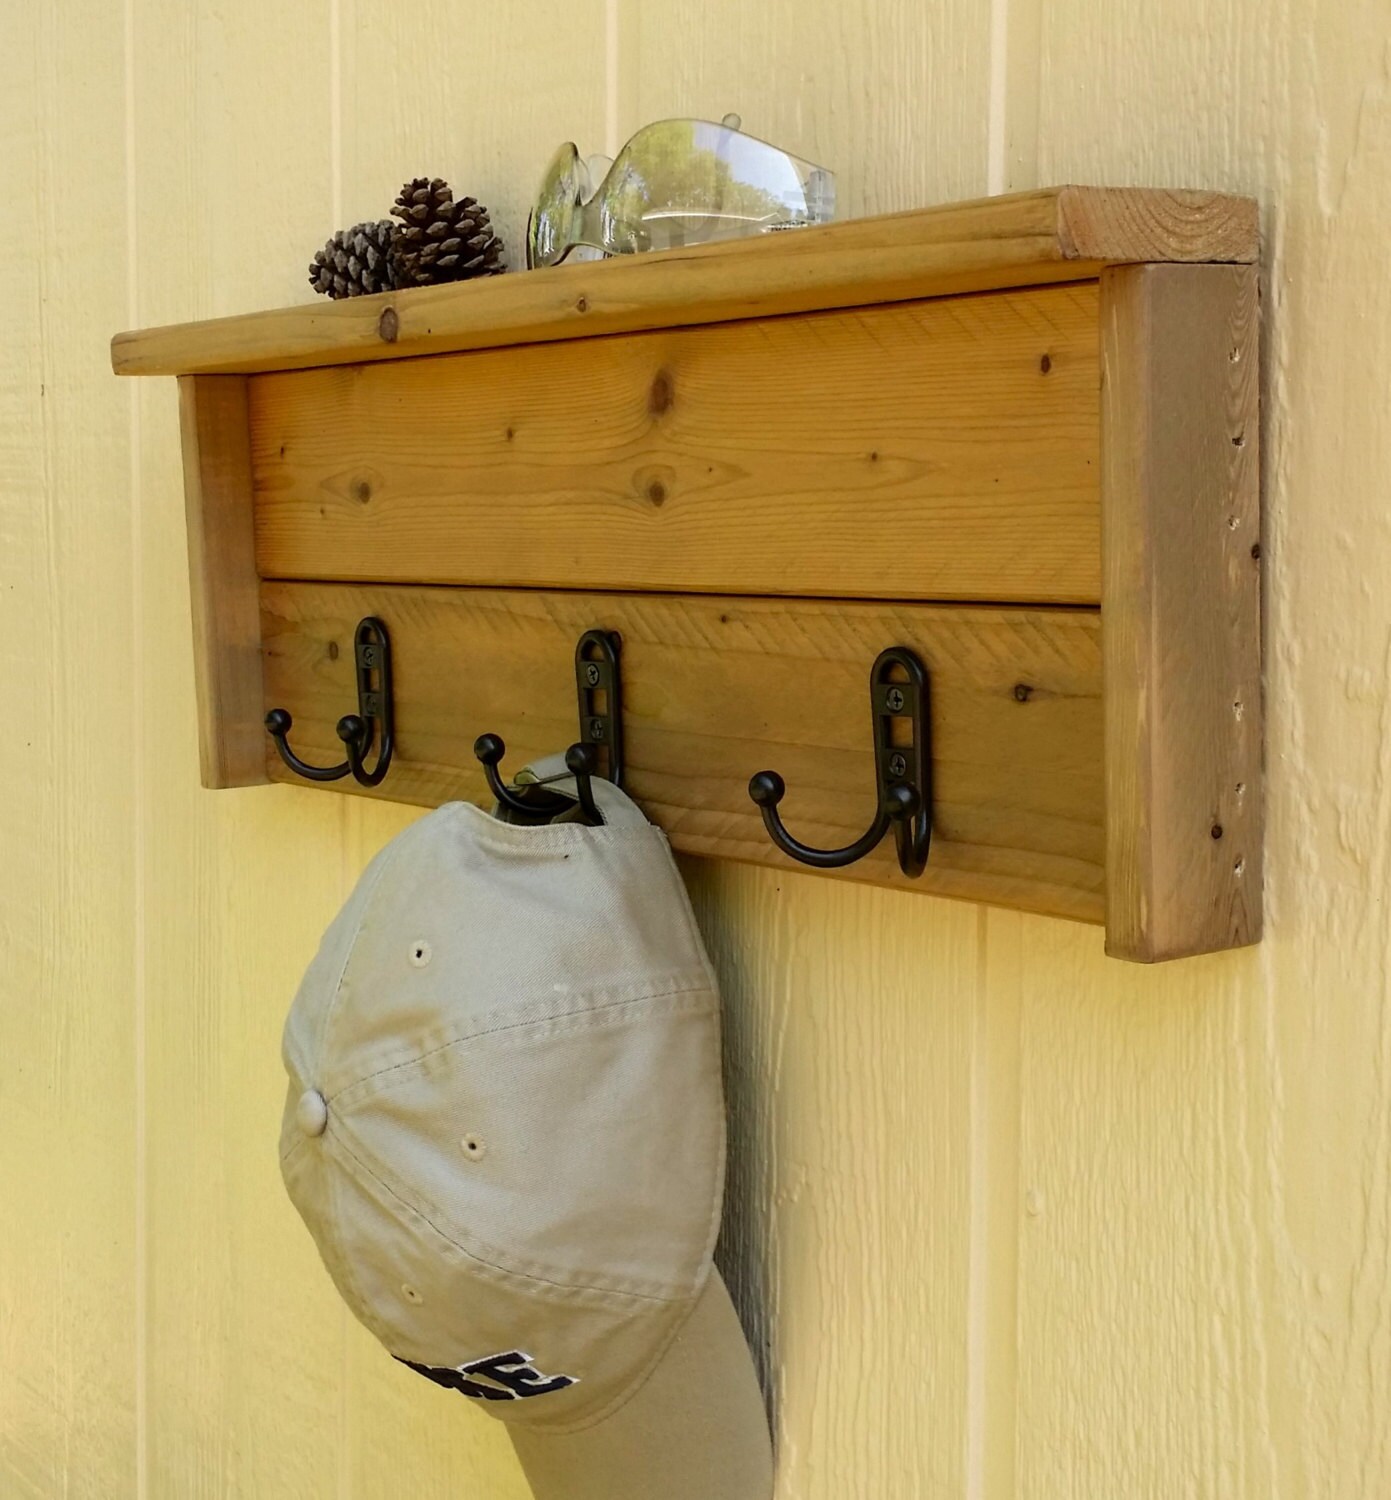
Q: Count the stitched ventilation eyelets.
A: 3